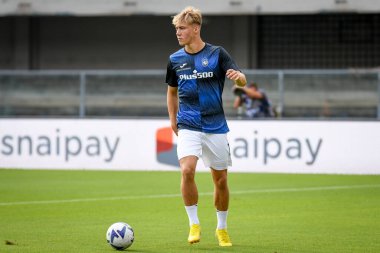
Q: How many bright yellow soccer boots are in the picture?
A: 2